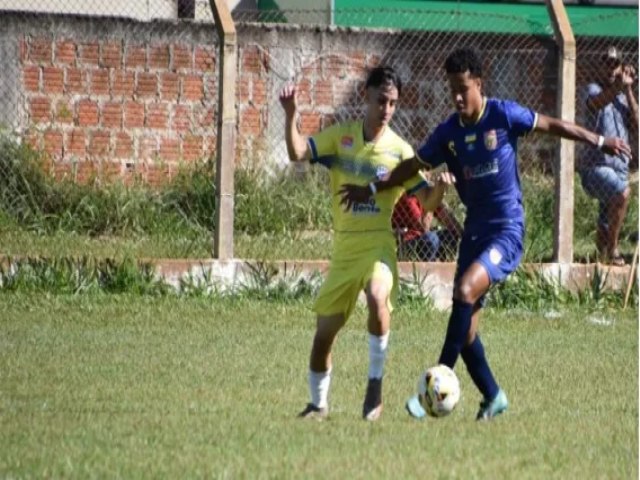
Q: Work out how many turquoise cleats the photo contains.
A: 2